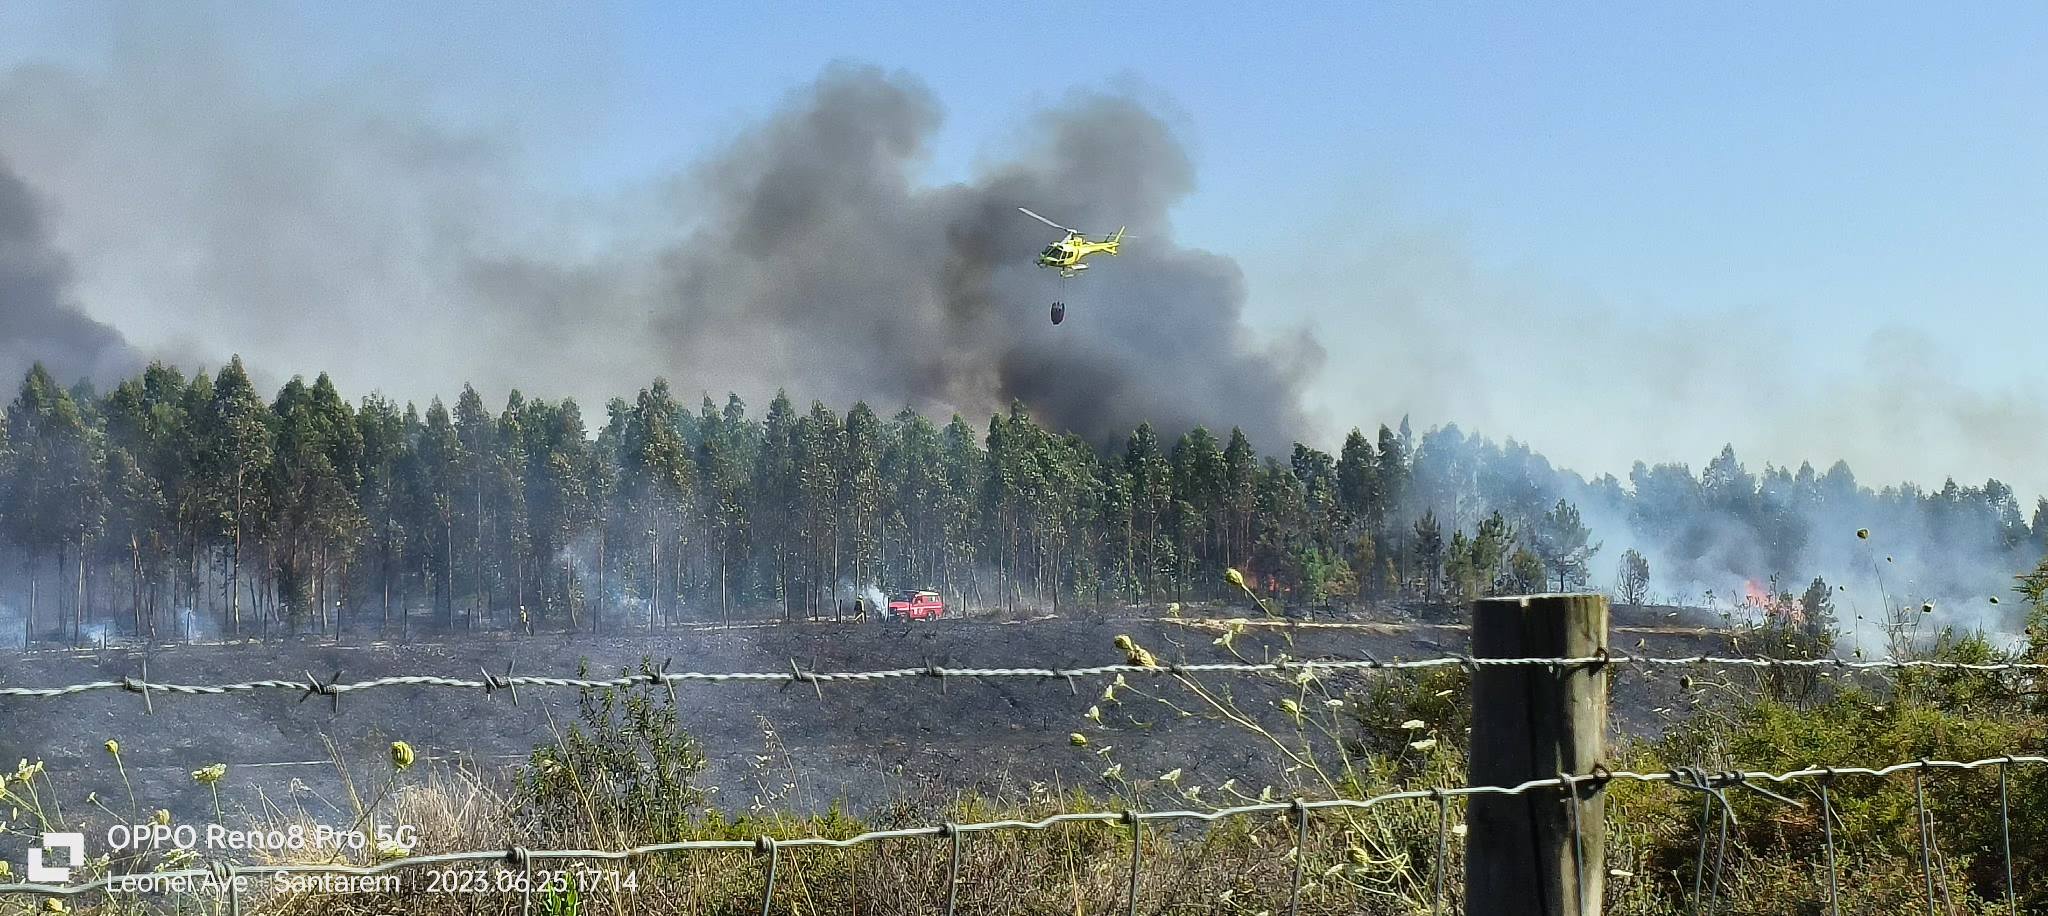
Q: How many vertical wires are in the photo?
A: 13